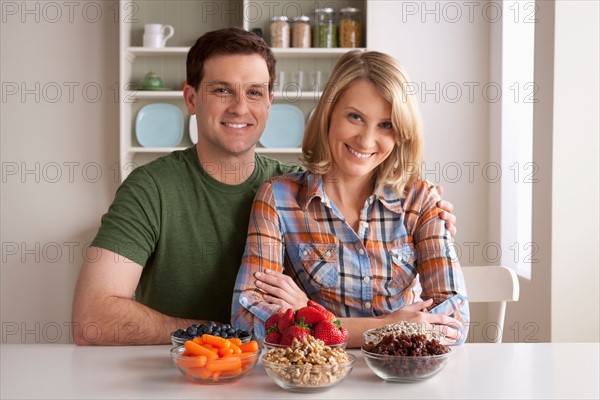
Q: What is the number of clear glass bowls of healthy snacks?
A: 6